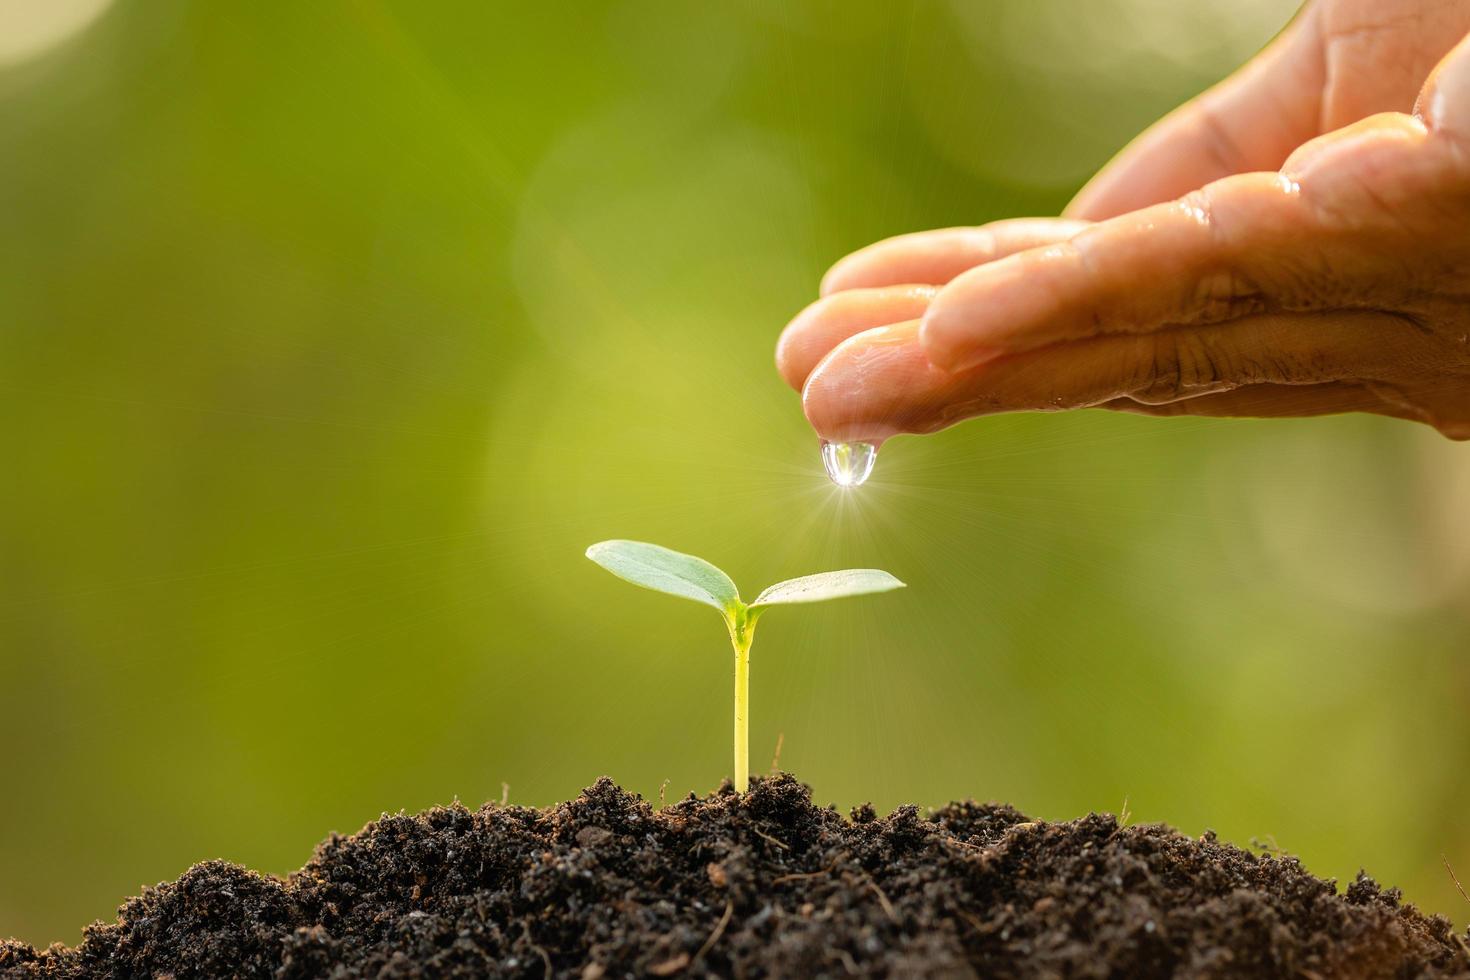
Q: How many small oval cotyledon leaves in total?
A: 2